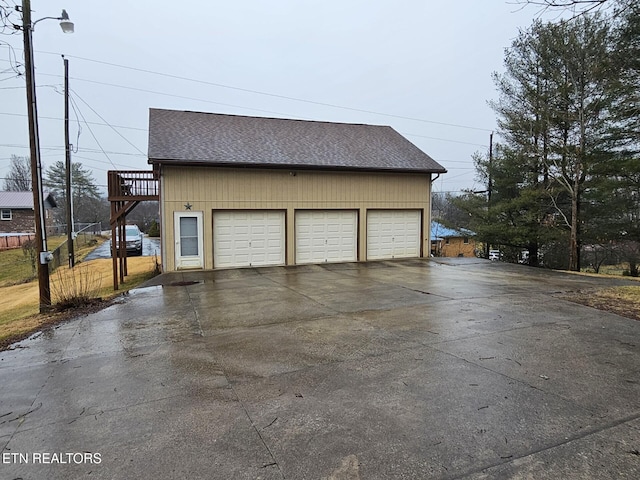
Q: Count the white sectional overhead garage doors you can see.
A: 3